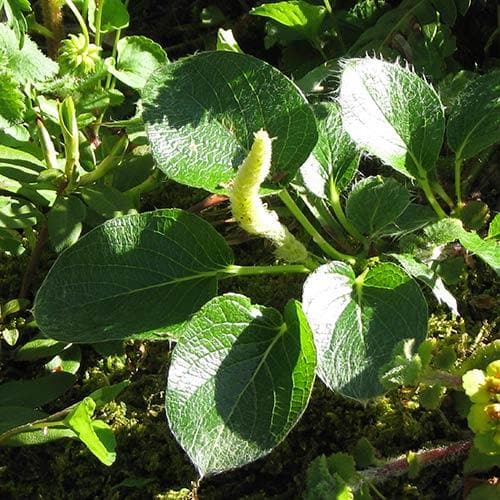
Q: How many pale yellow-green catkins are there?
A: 1